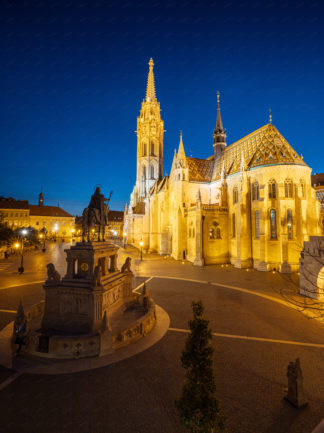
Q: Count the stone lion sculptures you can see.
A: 3